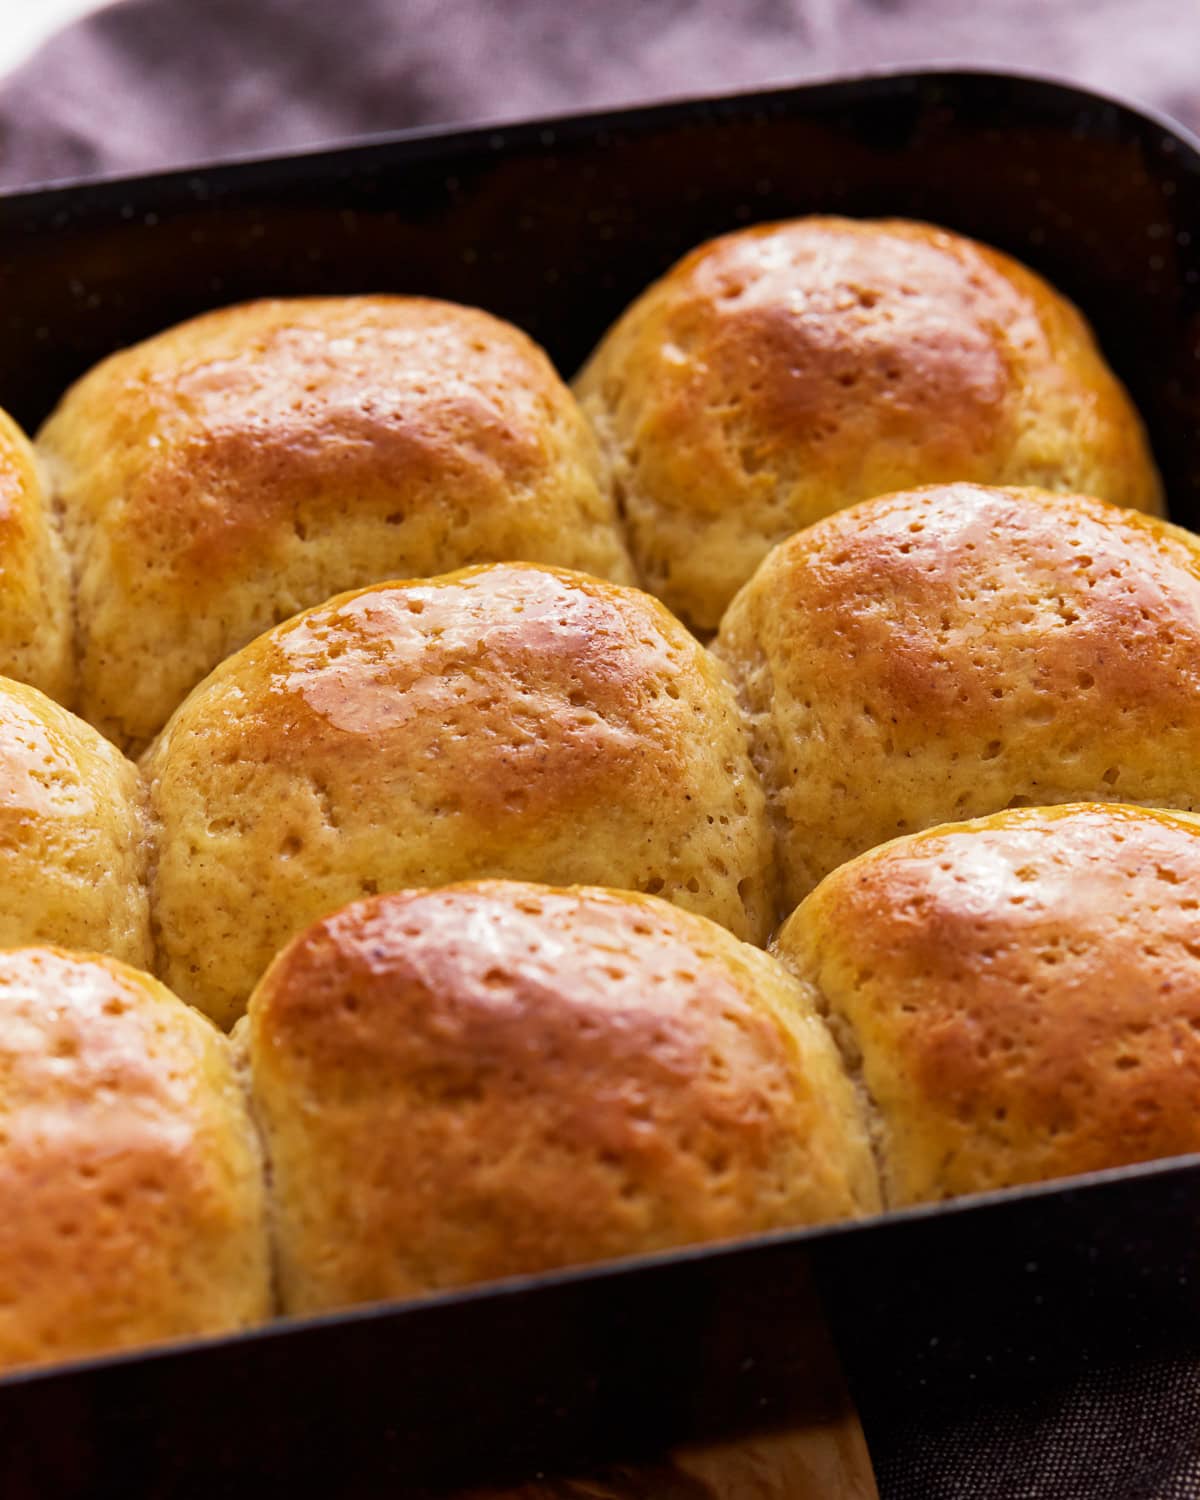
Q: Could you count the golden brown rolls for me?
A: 9